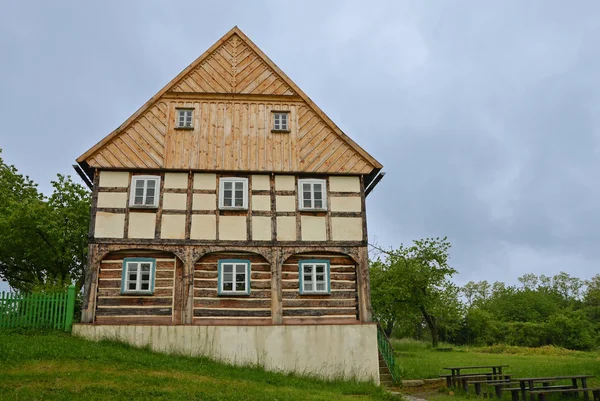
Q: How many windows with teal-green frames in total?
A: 3